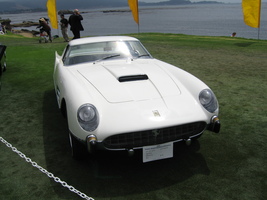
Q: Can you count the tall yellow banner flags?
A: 3